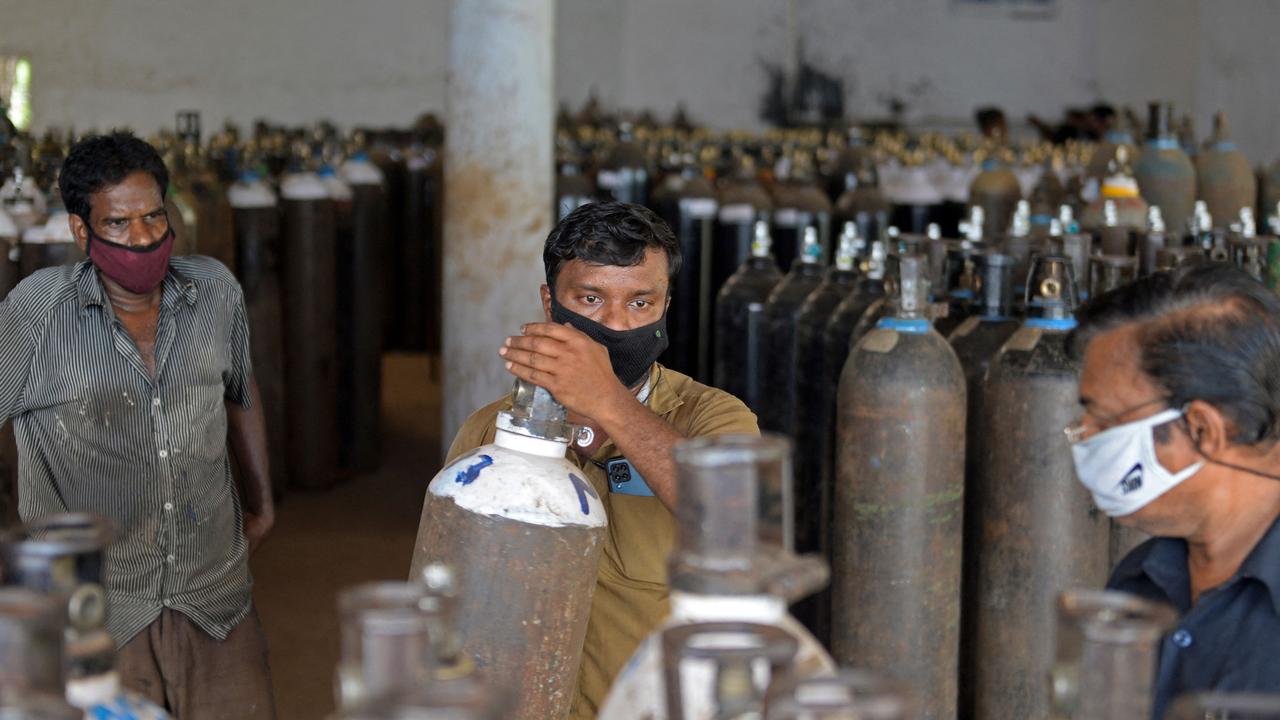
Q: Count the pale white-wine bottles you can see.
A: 0